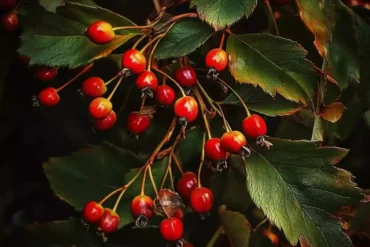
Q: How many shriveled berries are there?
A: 1